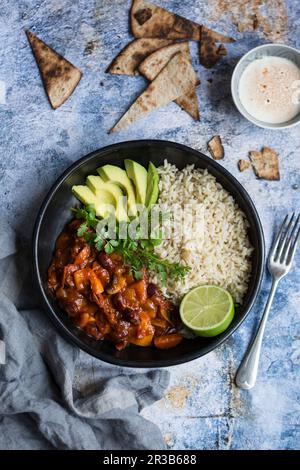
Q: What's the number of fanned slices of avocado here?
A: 5